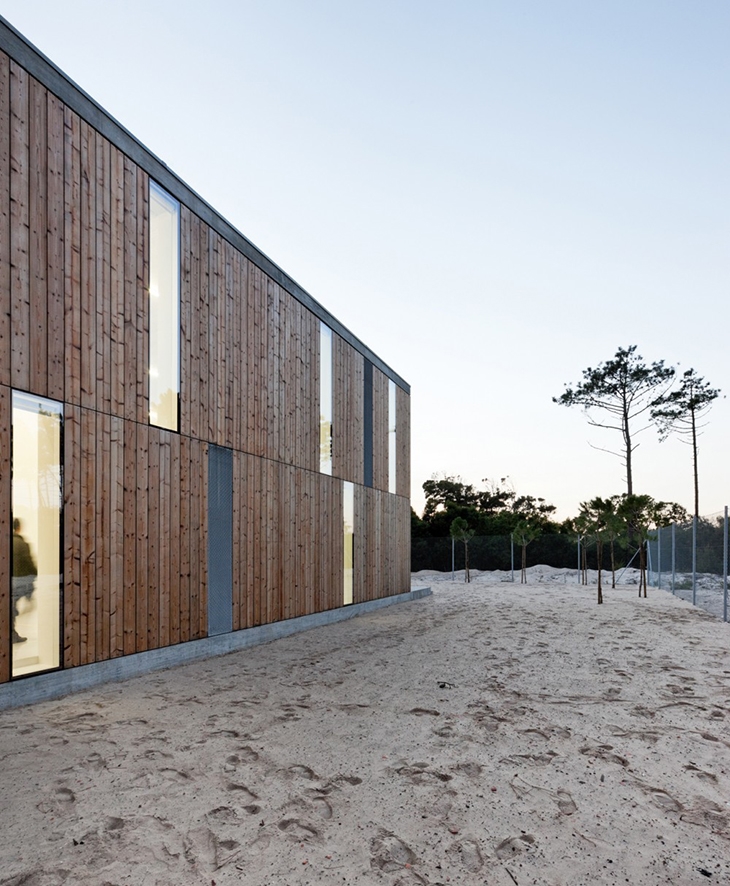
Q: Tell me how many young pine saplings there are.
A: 6